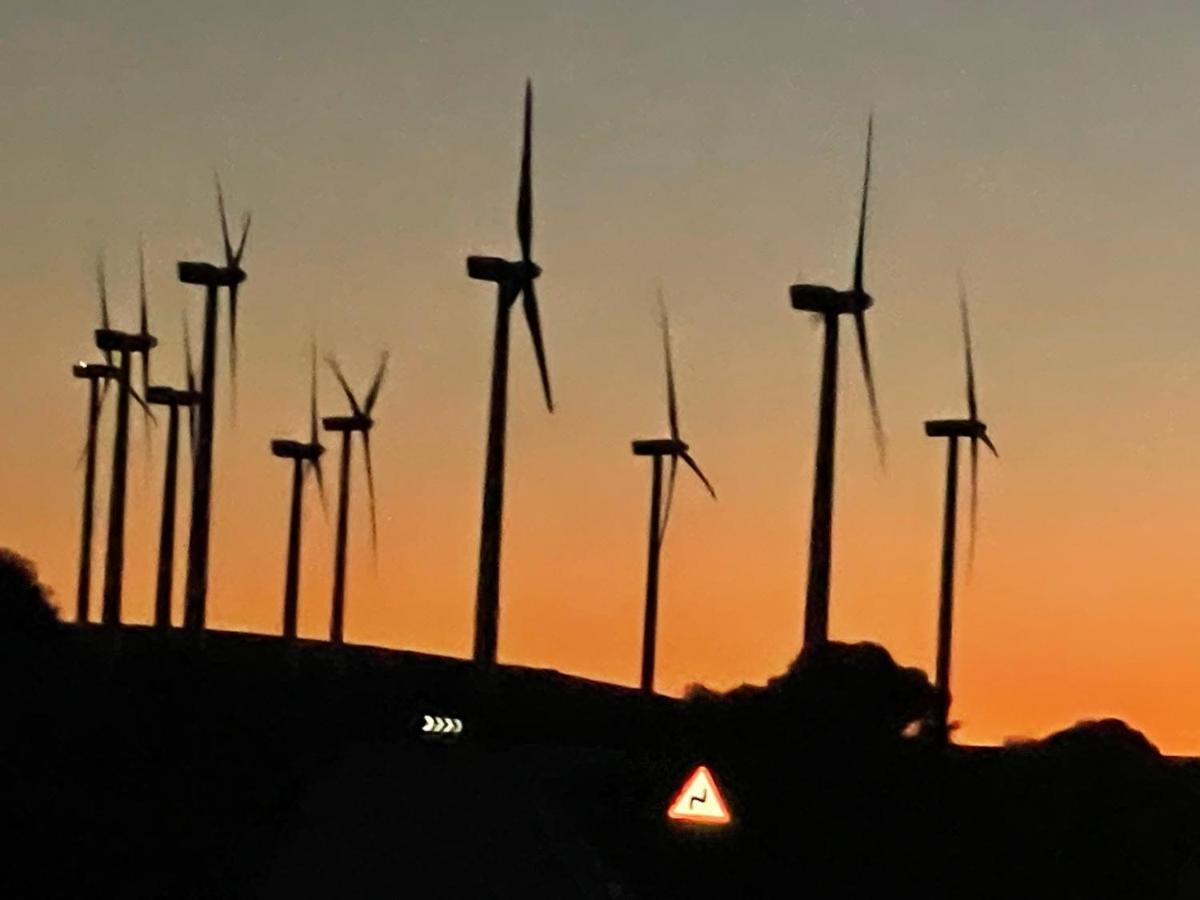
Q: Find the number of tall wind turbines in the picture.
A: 10